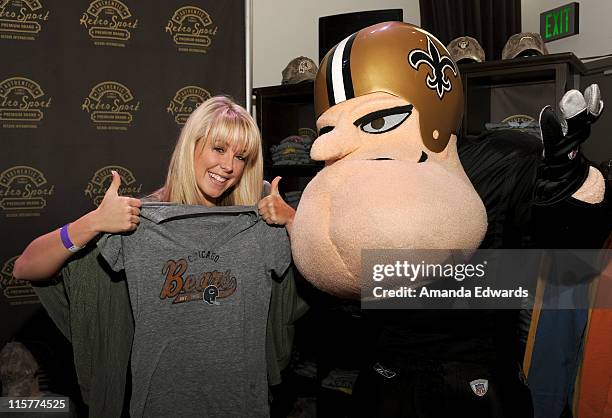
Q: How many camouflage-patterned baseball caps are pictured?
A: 3